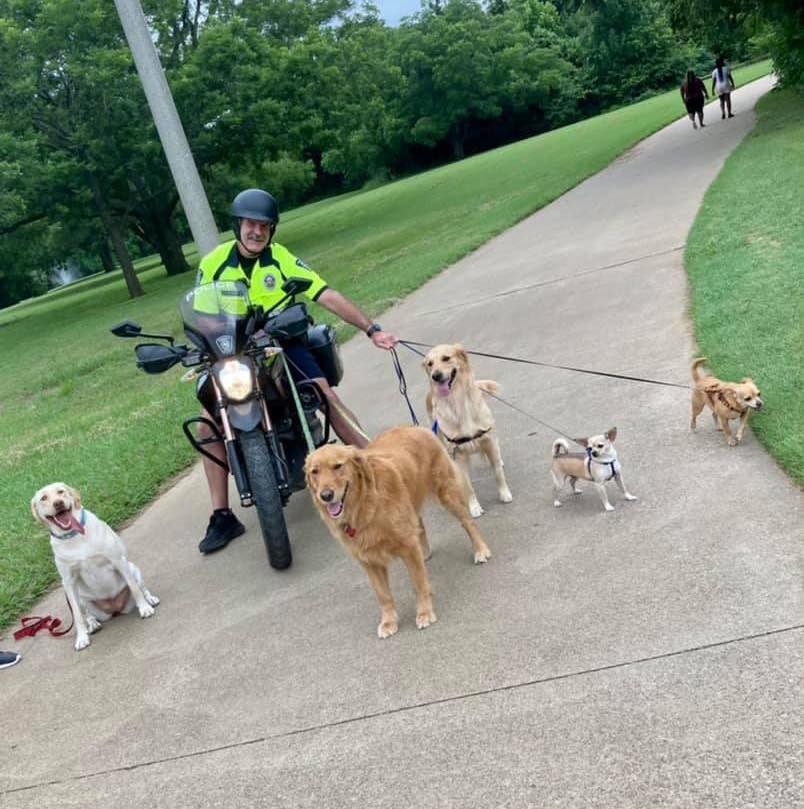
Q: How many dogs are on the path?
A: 5